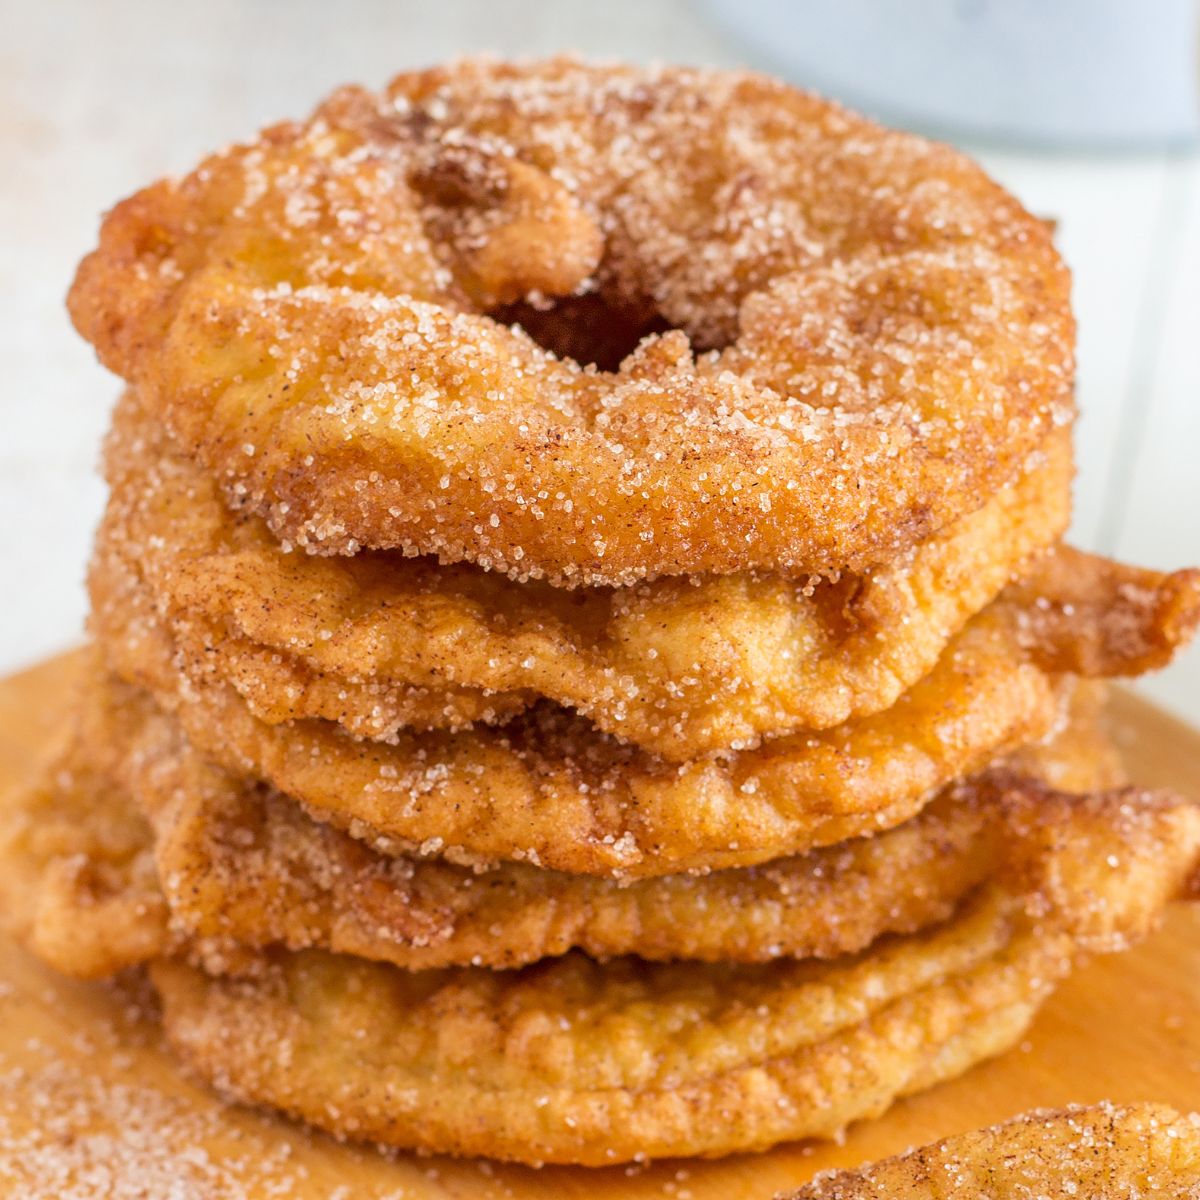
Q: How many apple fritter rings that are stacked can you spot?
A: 5